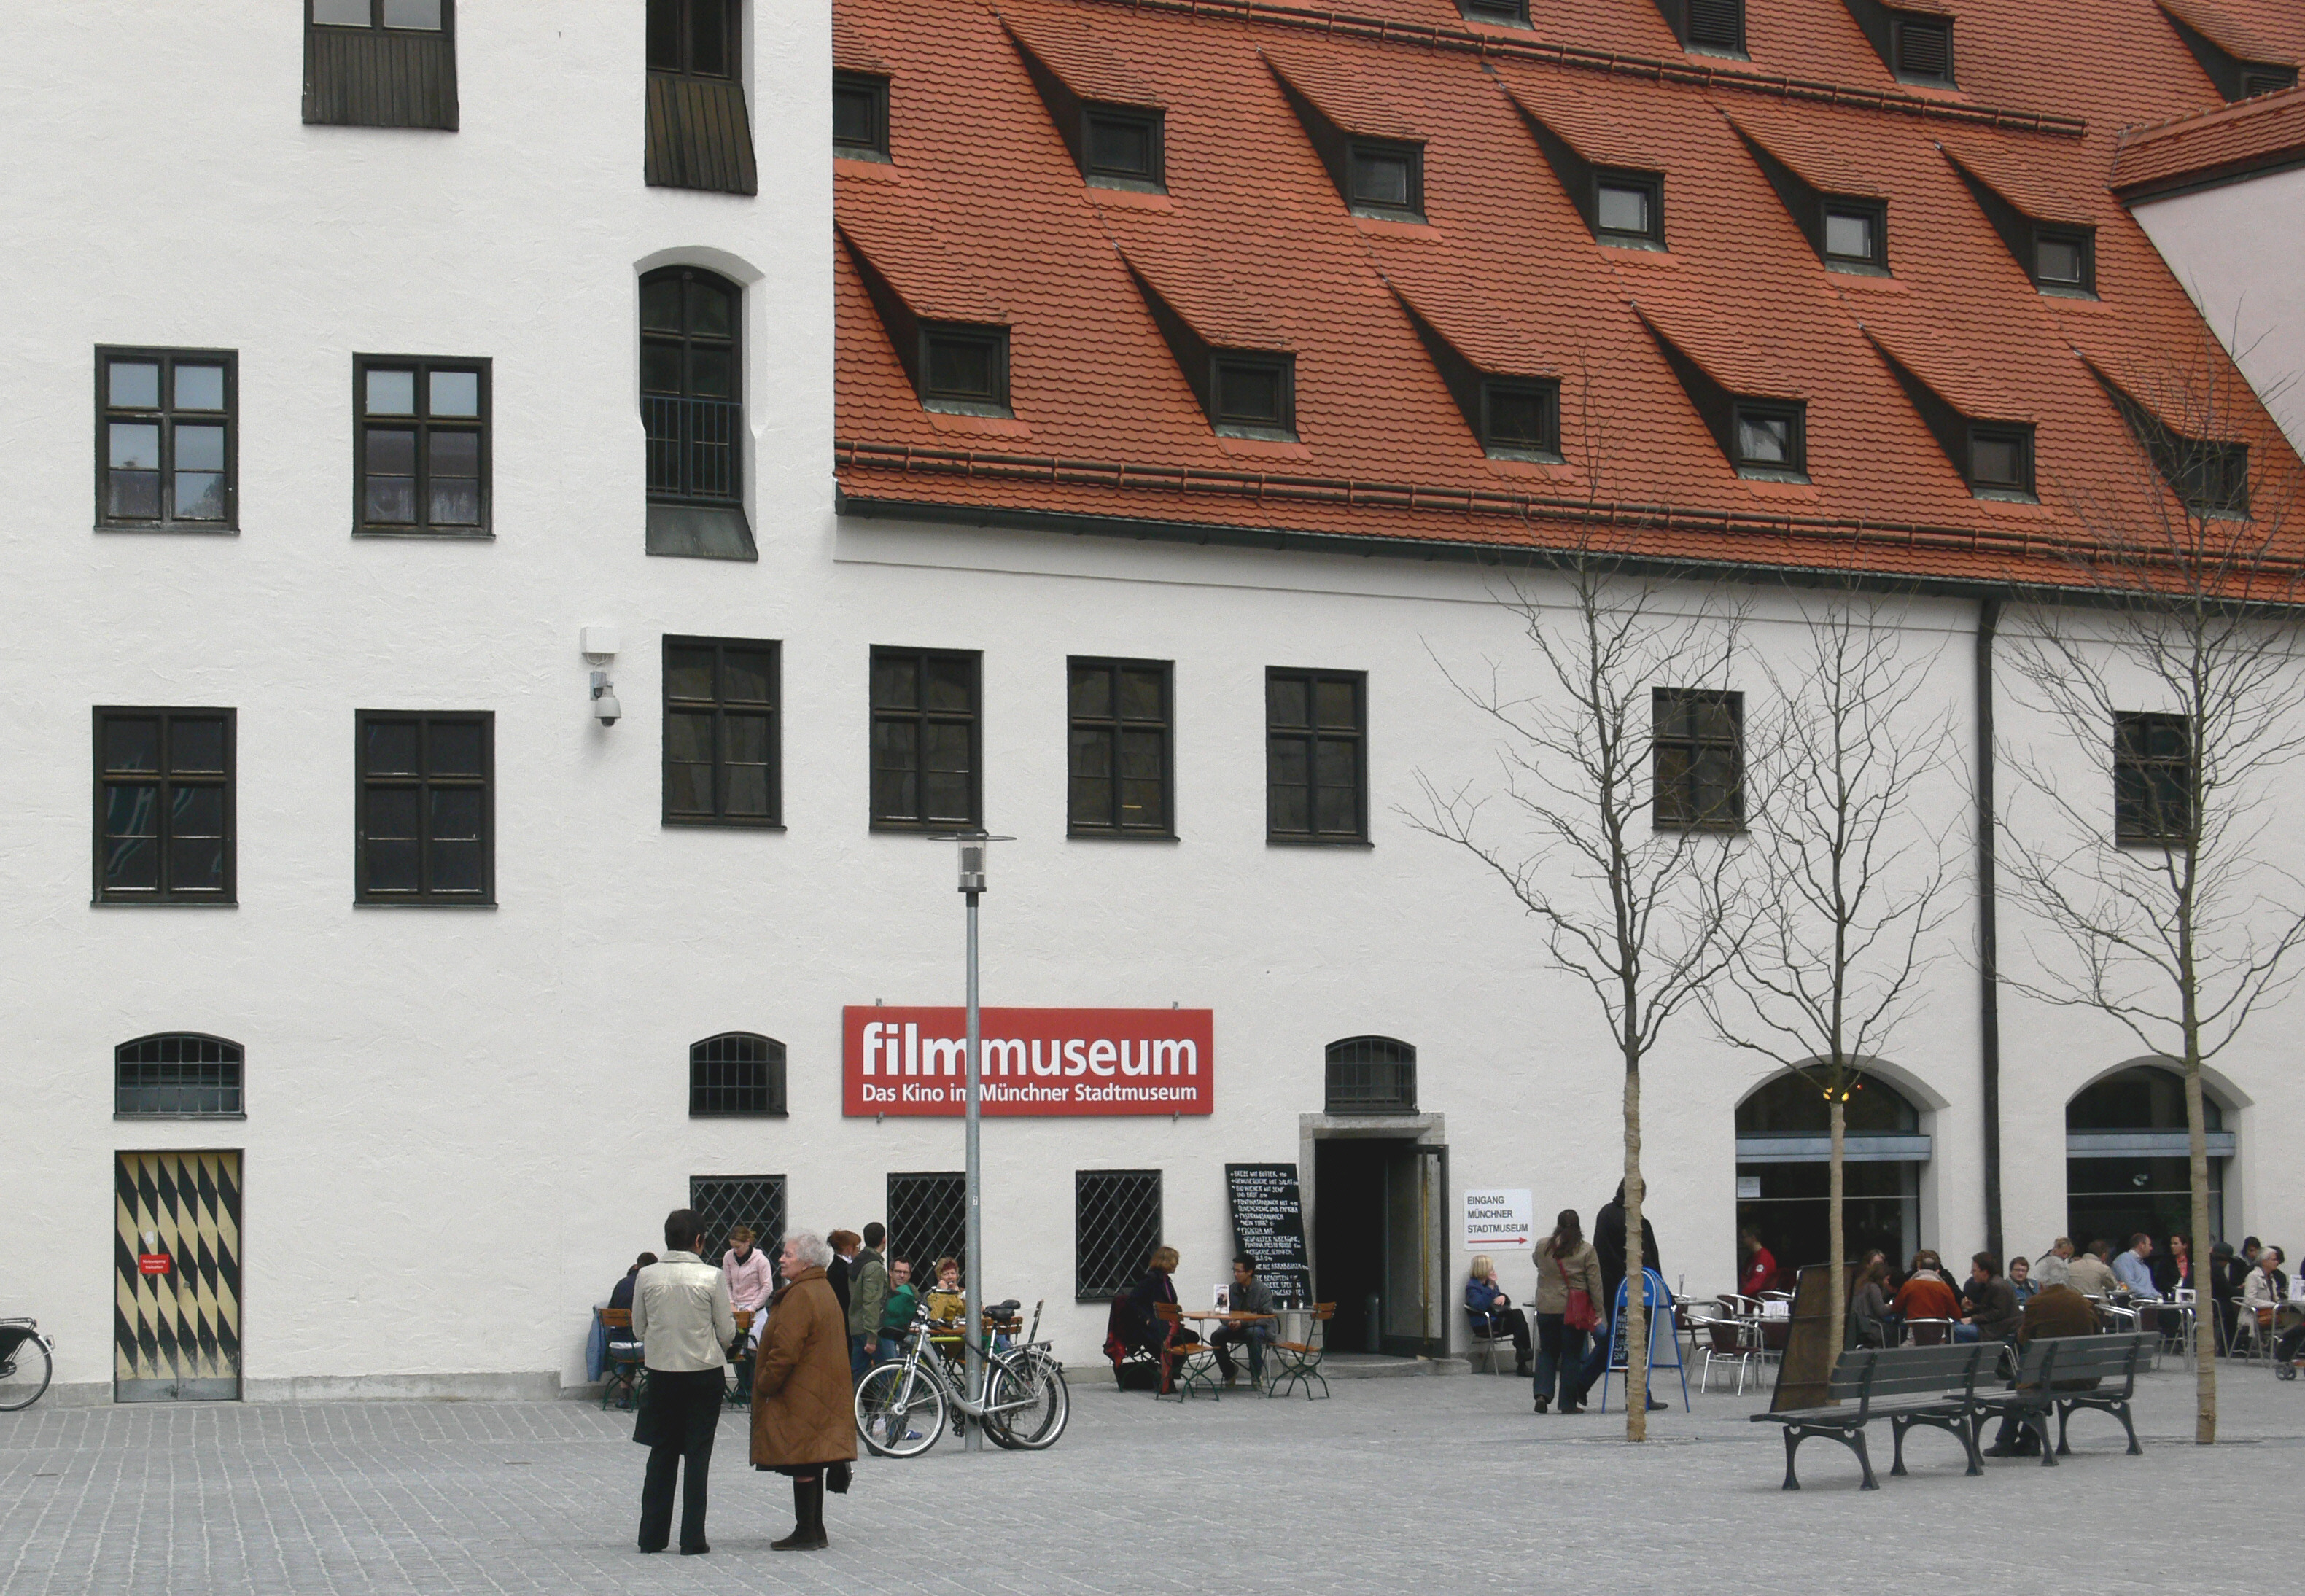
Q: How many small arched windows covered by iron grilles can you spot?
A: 3